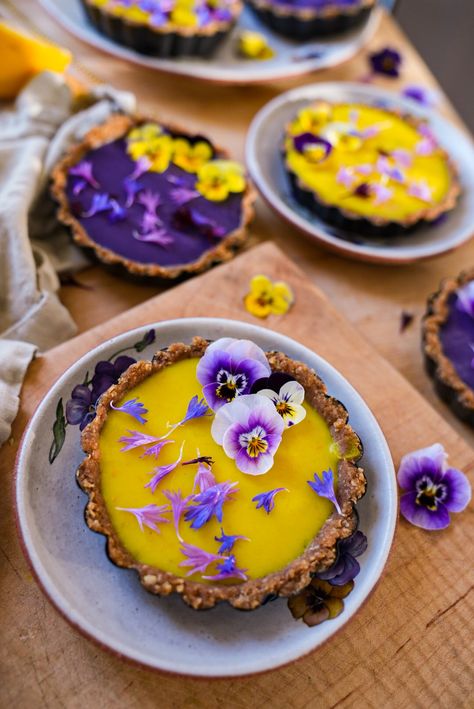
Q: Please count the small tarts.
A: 6